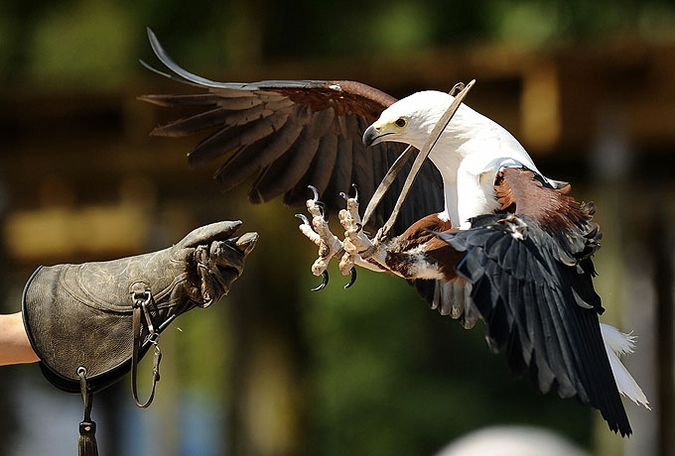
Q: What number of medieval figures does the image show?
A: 0